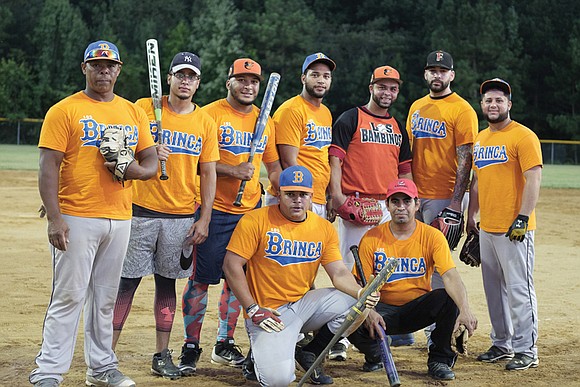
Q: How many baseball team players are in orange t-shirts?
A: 8